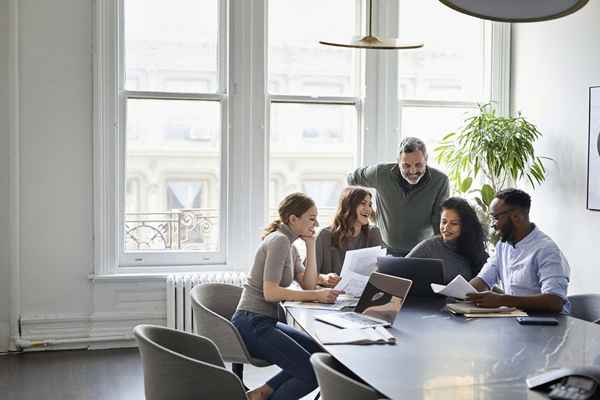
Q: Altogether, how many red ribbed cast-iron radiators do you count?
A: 0